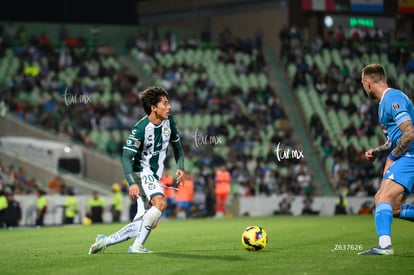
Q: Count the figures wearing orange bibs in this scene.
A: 3